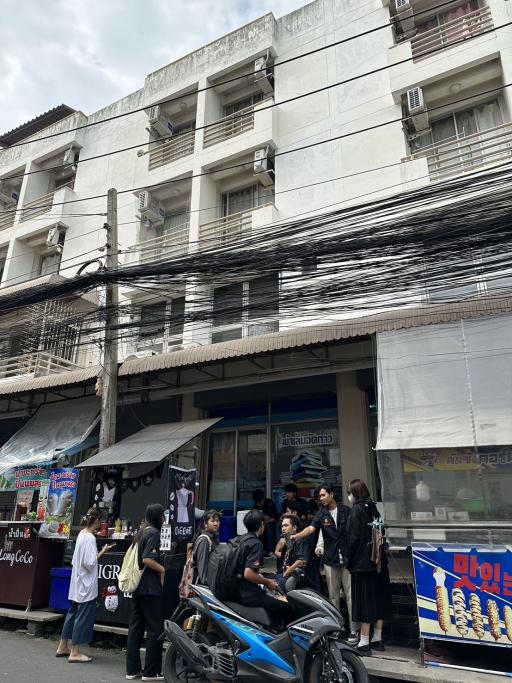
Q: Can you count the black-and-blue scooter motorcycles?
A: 1